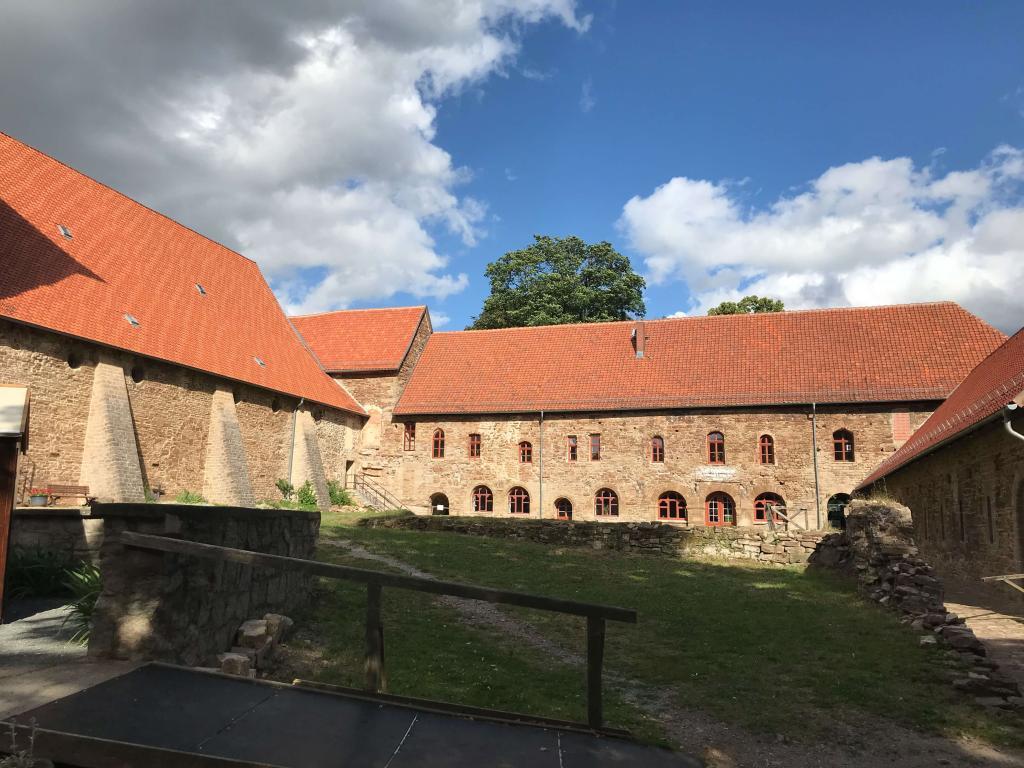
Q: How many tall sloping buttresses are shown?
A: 3